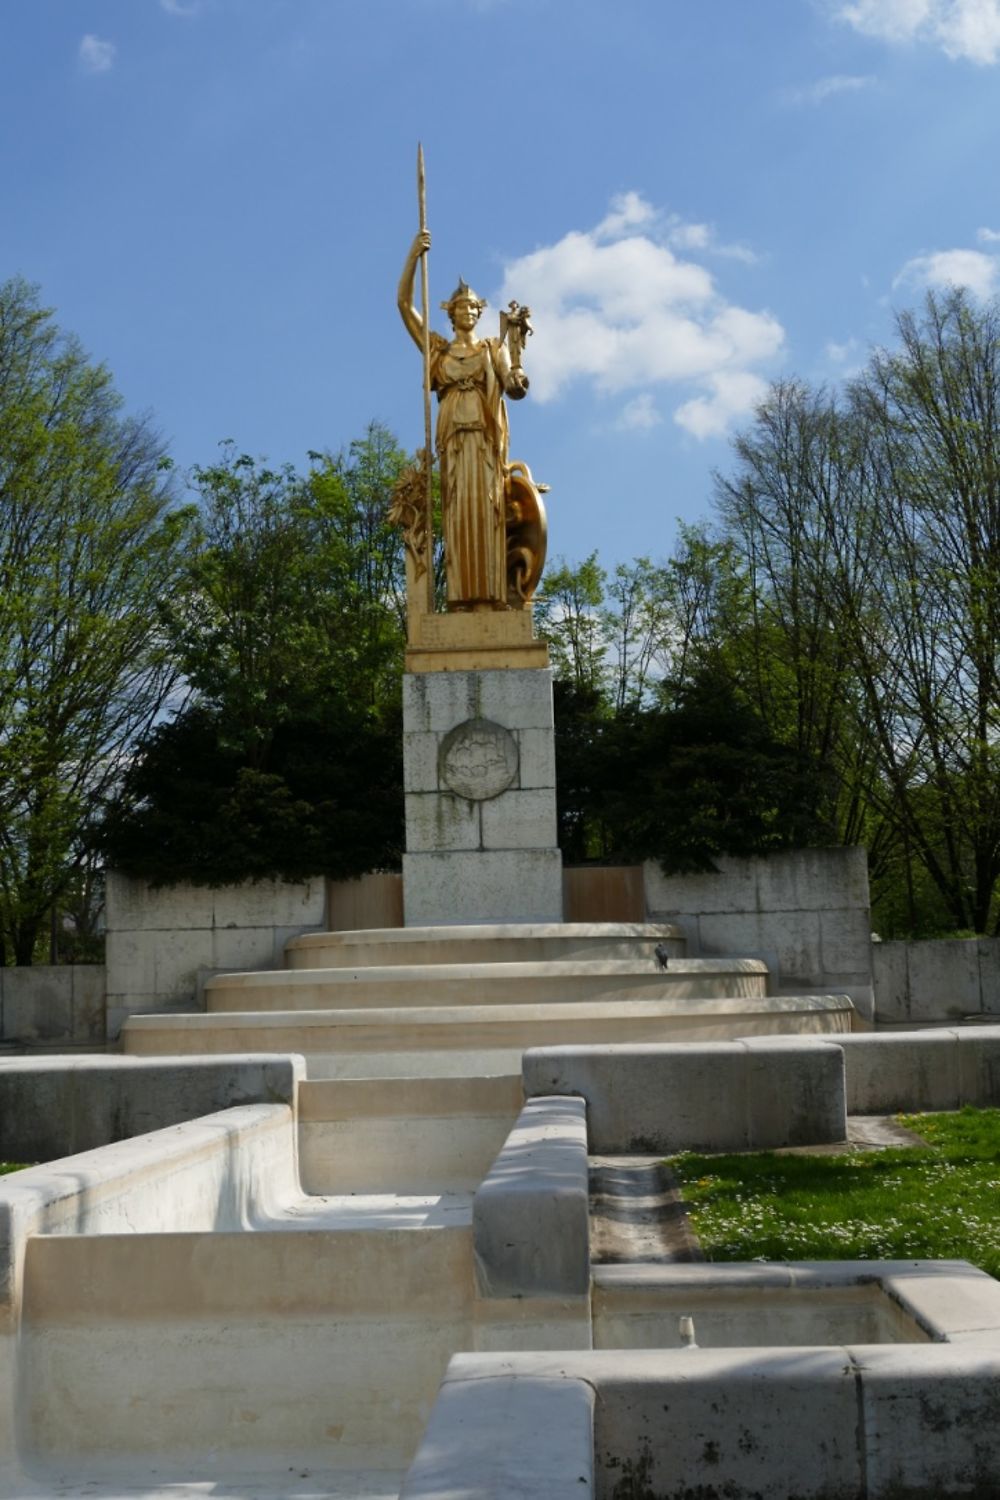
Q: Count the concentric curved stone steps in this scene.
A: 3